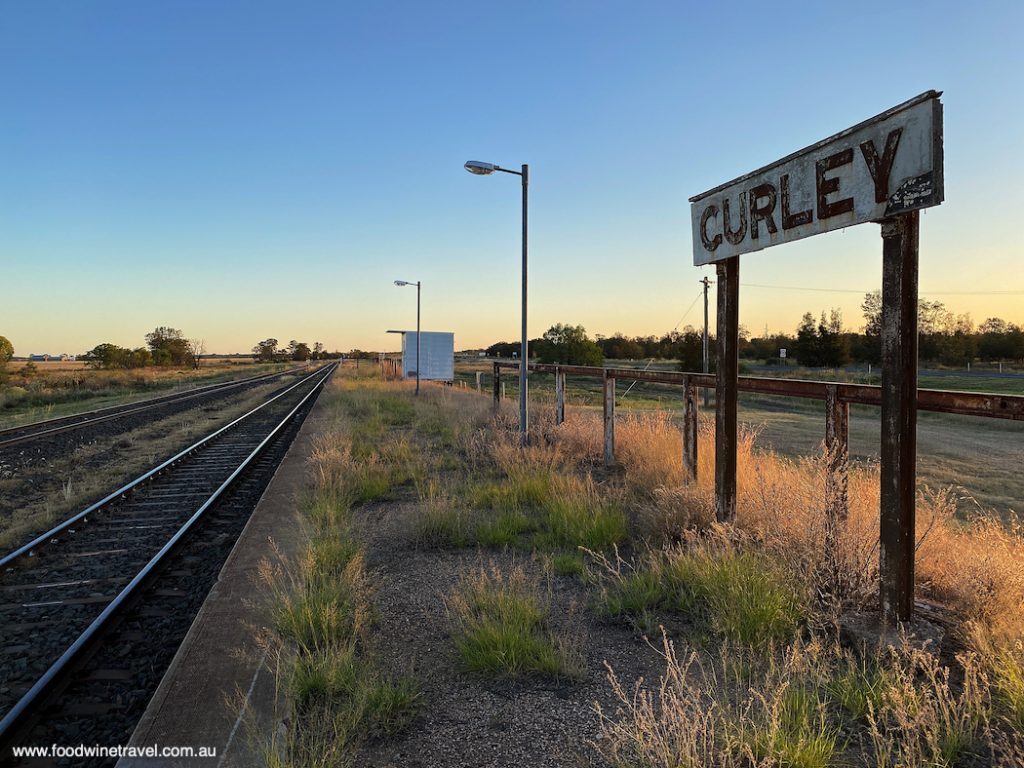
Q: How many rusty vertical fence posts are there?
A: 5